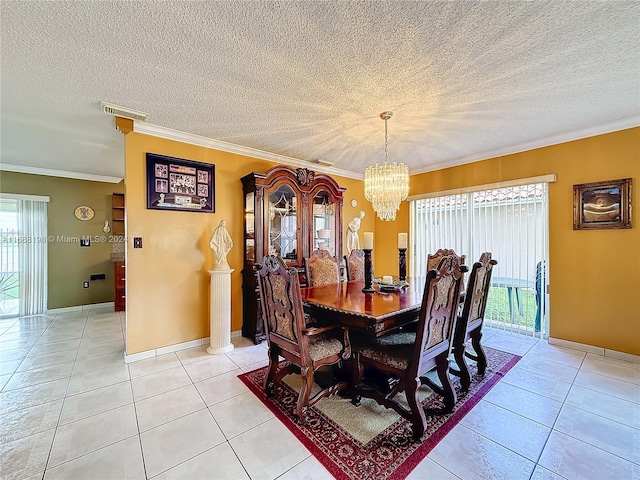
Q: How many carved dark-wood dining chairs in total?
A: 6